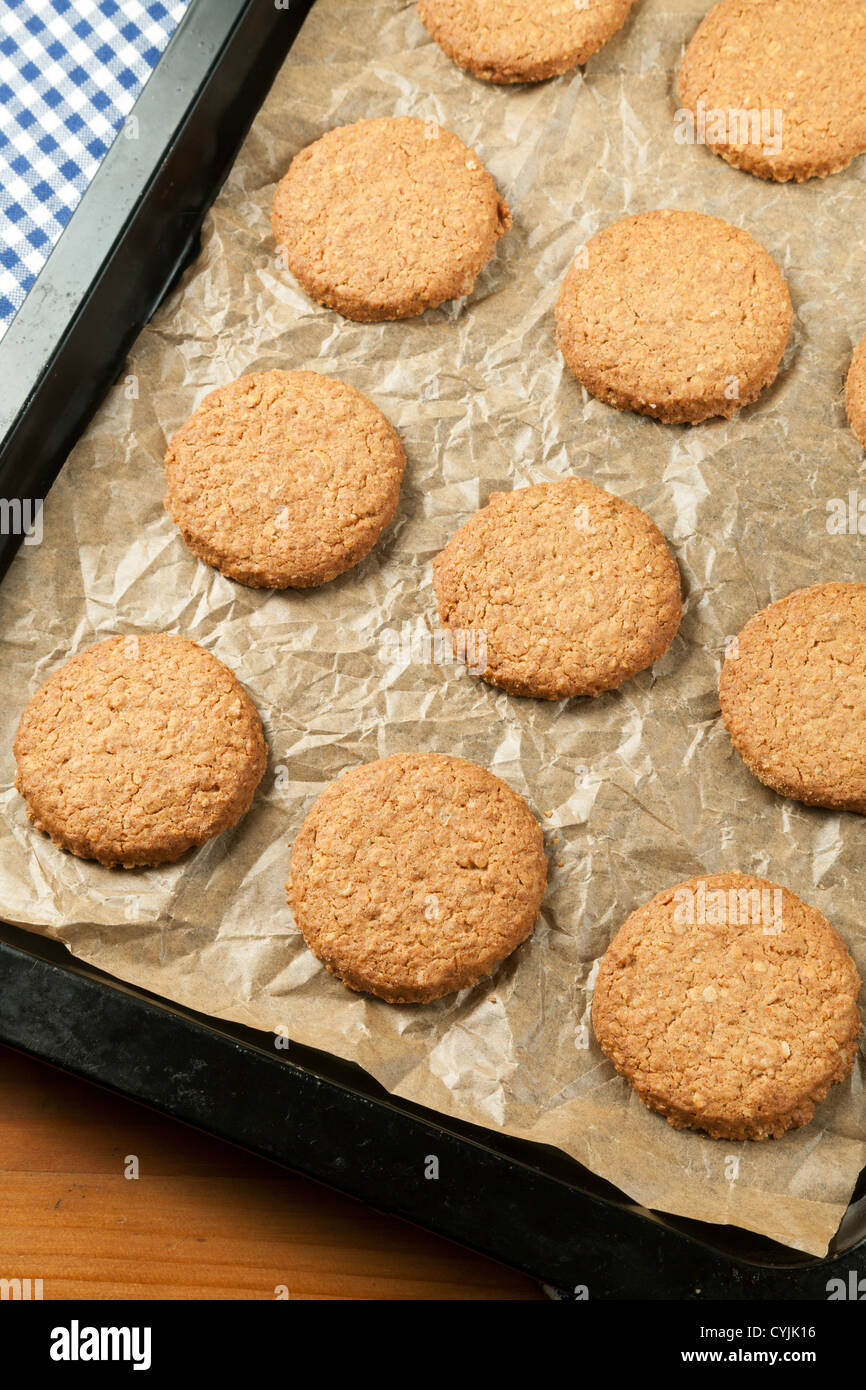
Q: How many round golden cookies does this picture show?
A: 11